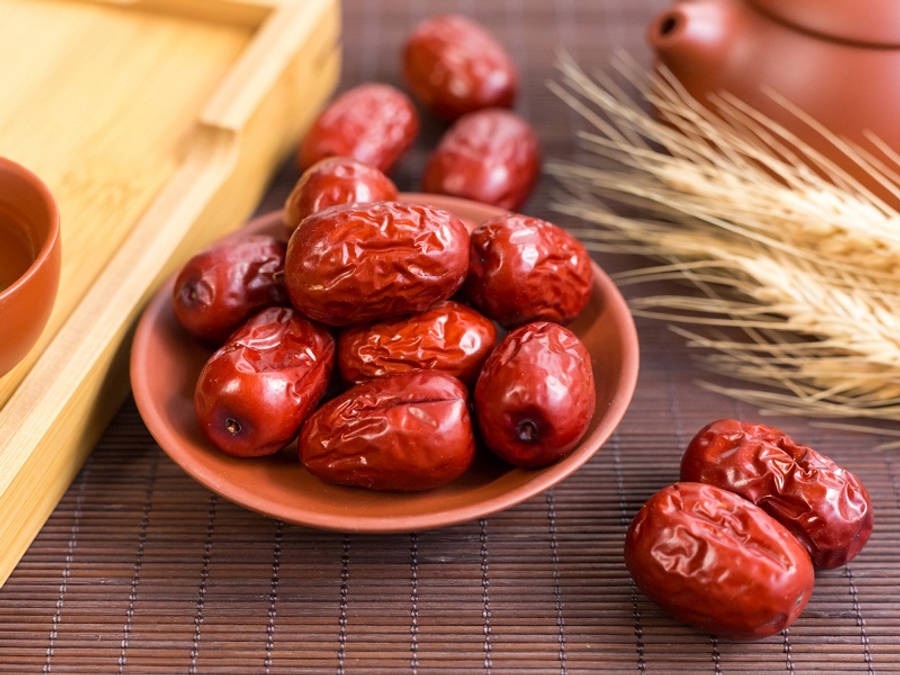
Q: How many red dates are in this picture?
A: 13